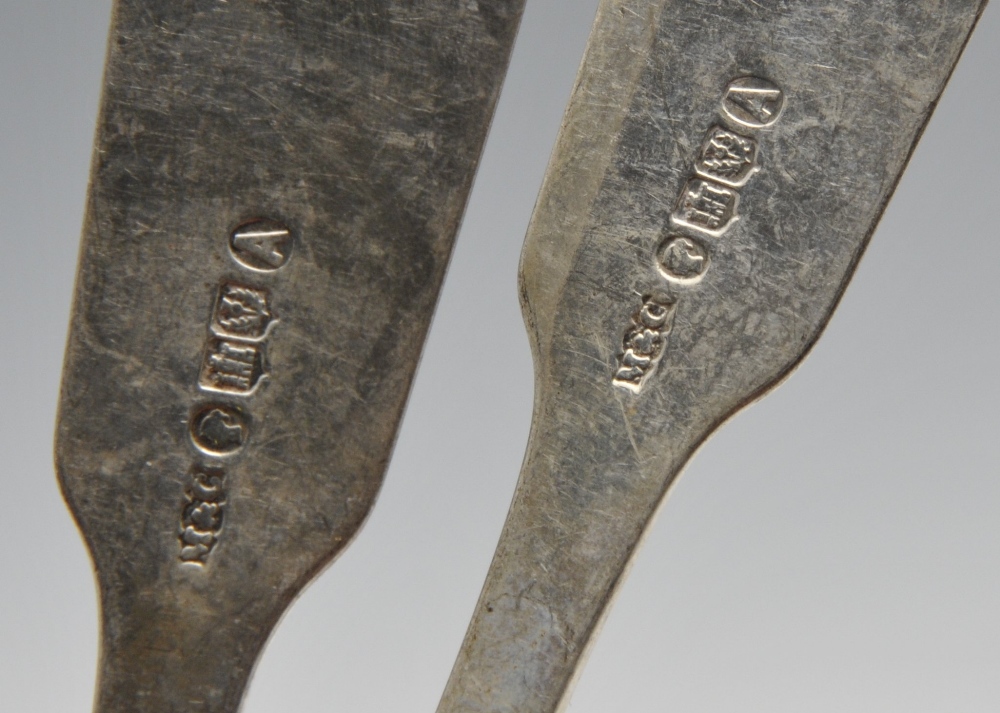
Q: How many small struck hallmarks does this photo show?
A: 10